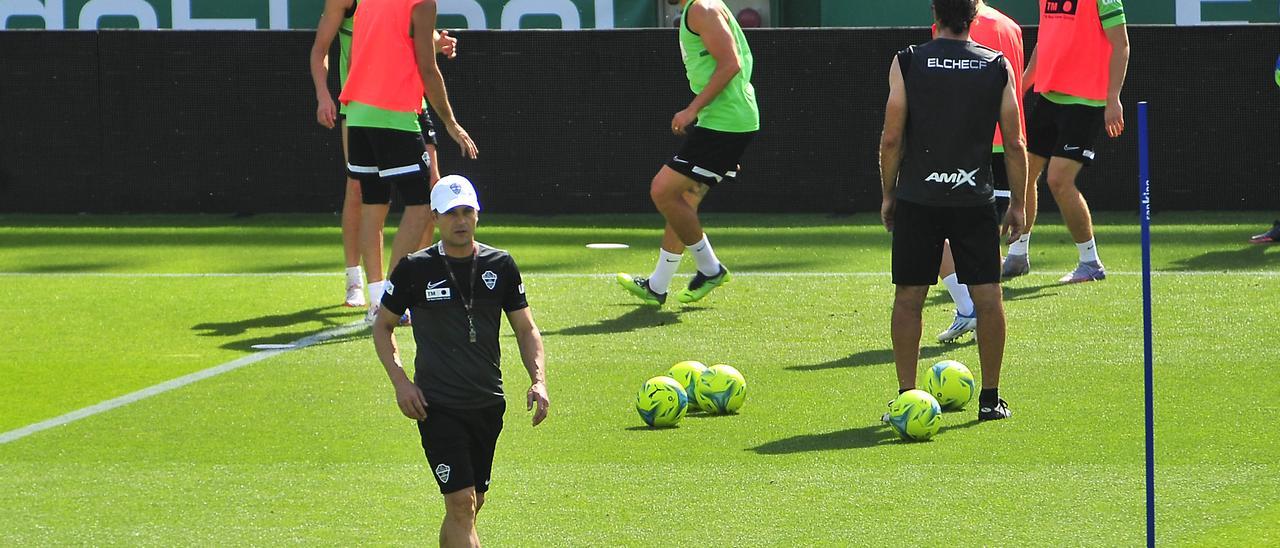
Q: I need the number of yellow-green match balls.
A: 5